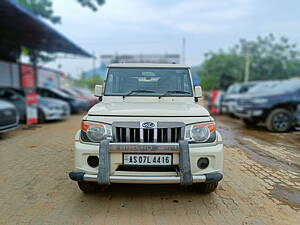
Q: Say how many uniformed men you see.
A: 0